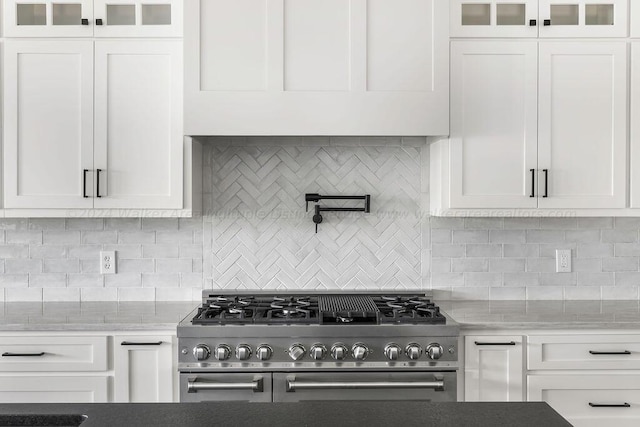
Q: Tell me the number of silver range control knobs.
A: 11